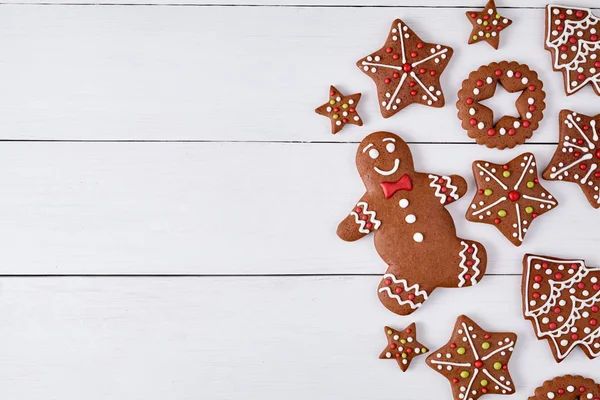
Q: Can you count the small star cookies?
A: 3